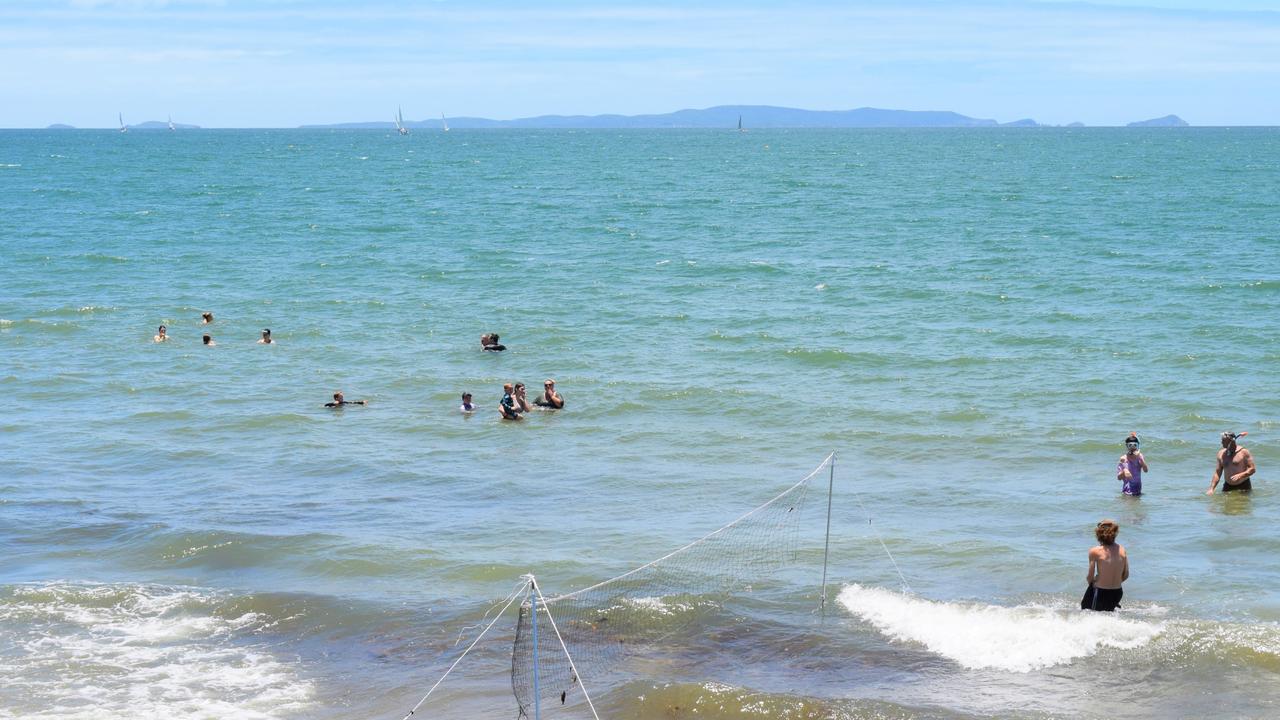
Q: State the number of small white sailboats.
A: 4